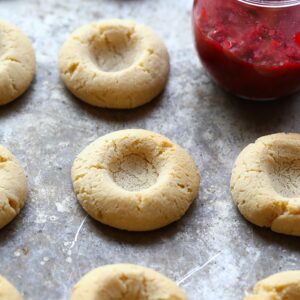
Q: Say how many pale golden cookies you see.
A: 8